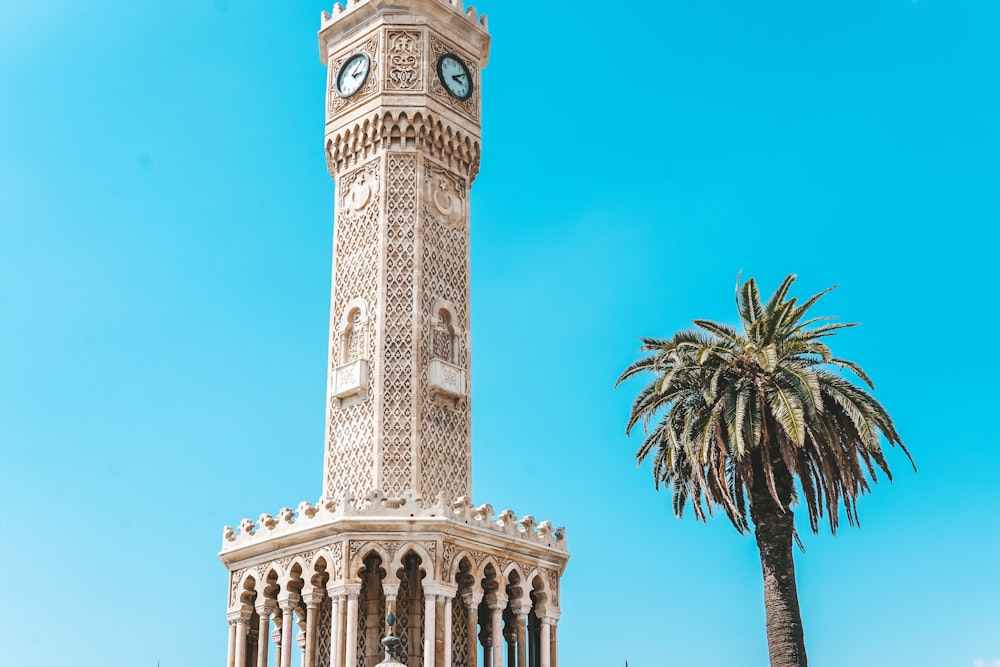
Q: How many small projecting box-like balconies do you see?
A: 2